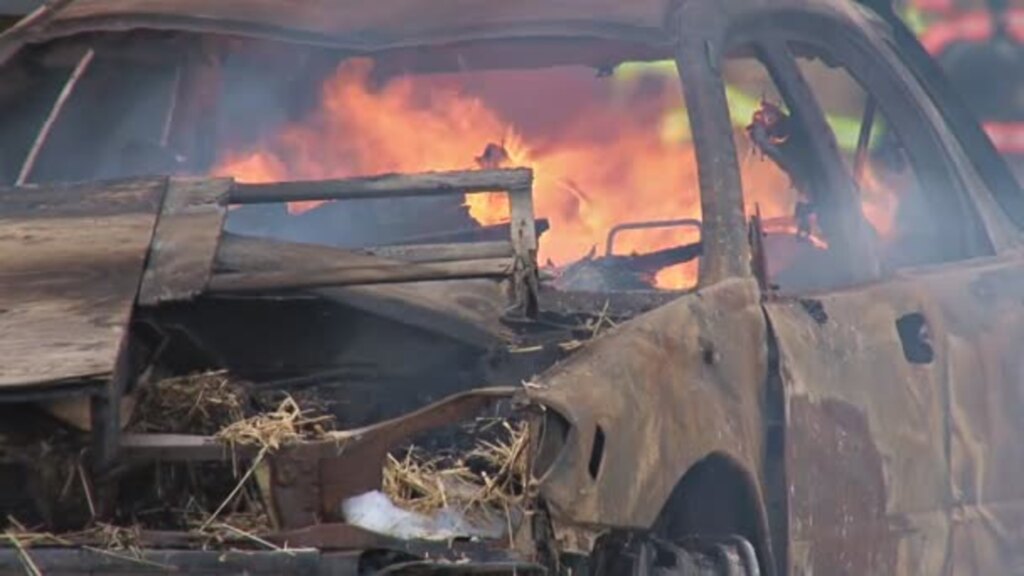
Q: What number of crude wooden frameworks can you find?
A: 1